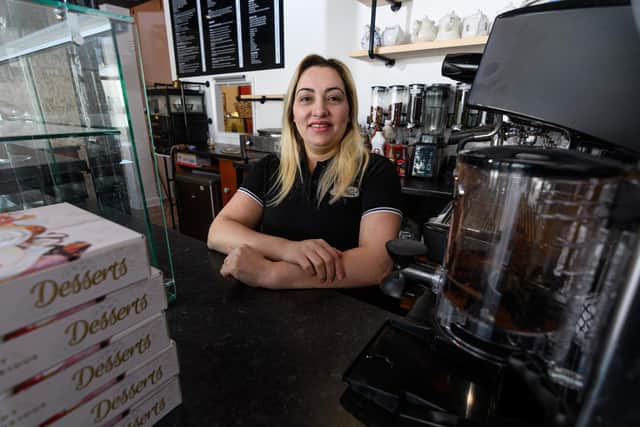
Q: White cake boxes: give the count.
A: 5